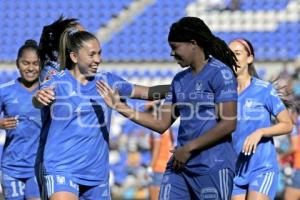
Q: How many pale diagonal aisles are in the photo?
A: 1